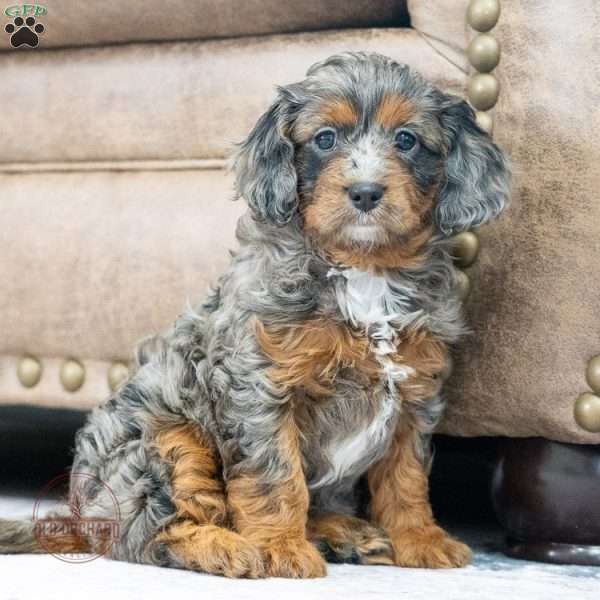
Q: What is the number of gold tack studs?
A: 11